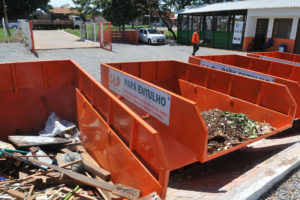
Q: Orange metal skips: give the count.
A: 4